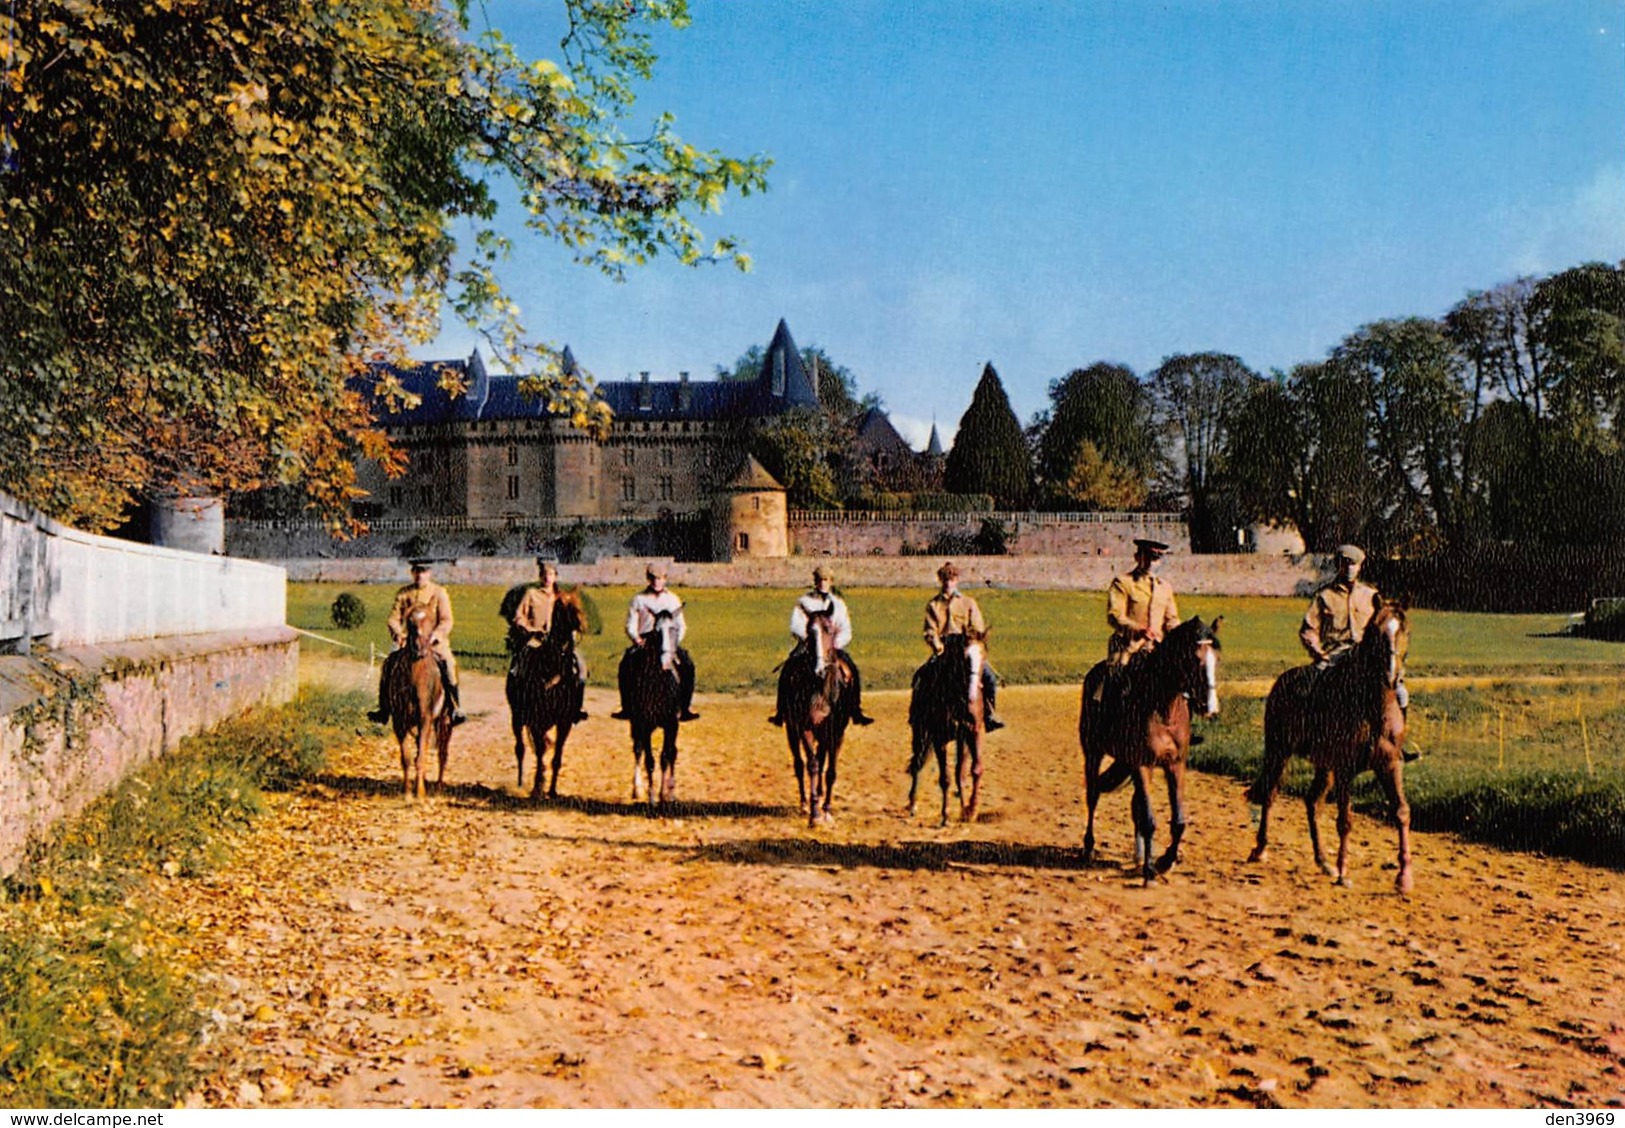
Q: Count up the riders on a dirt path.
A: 7